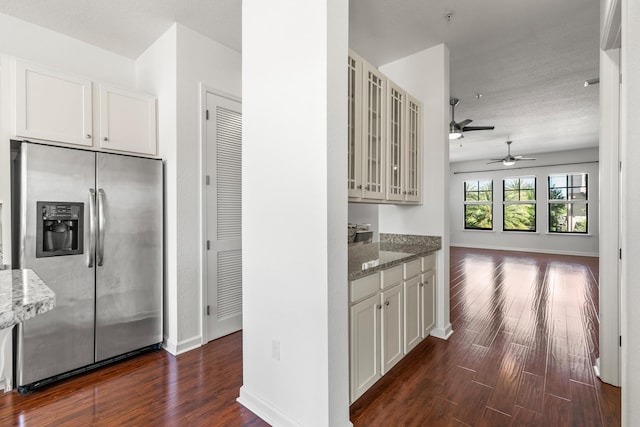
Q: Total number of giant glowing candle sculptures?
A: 0